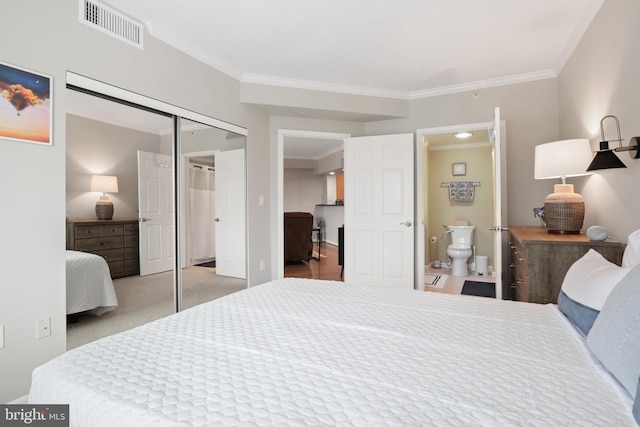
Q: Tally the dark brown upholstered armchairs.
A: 1